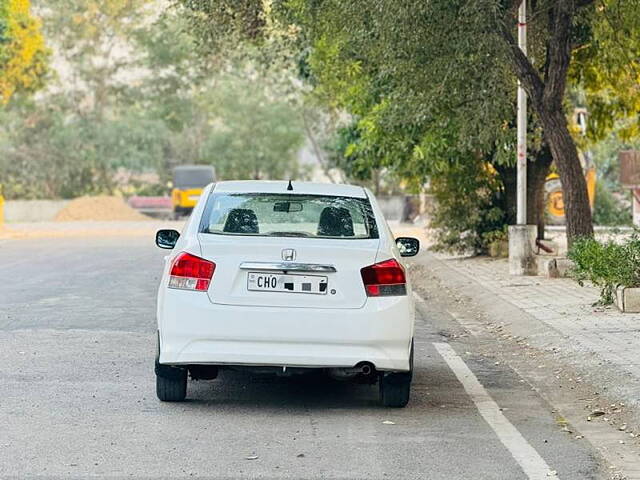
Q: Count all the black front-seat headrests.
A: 2